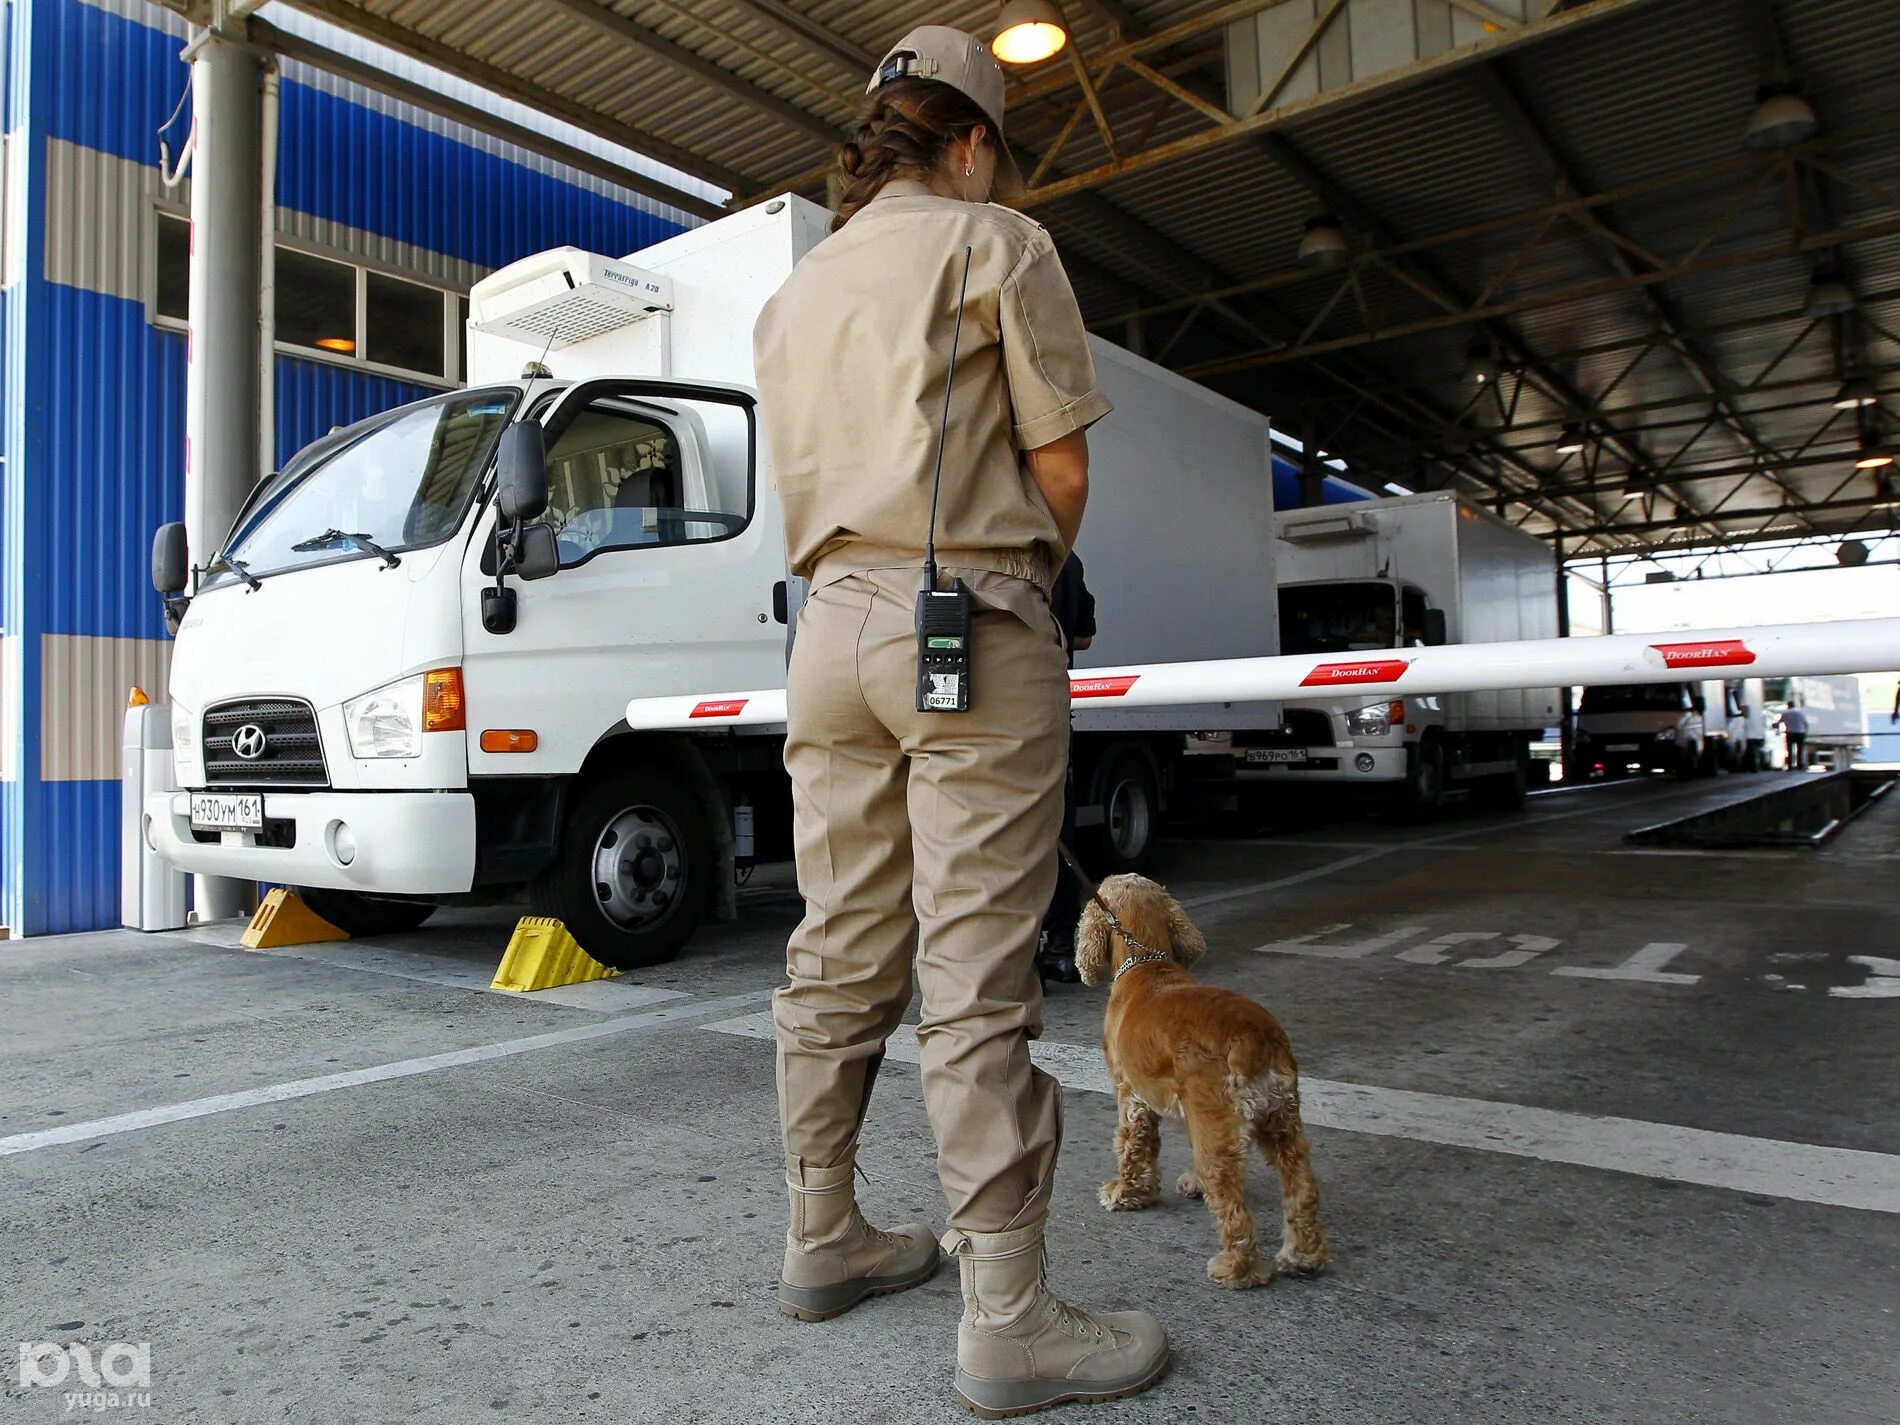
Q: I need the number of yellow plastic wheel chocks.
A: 2